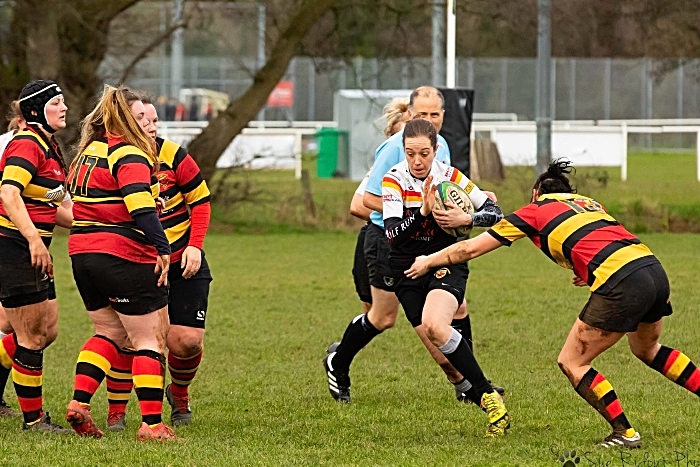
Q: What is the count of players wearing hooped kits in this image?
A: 4